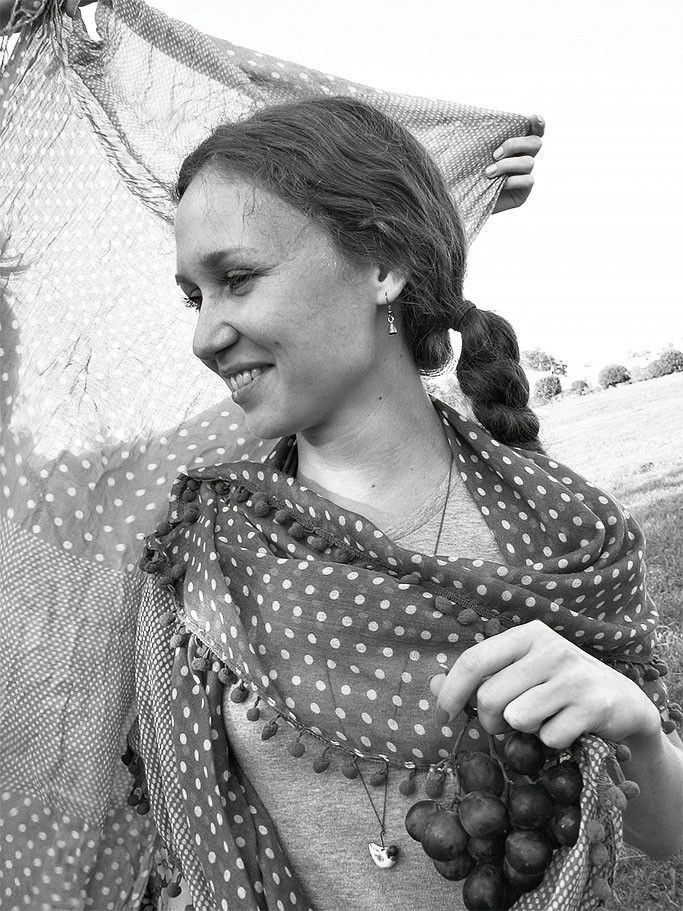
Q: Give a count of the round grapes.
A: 13